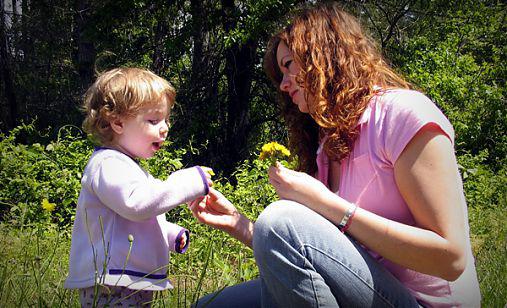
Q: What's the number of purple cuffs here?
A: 2